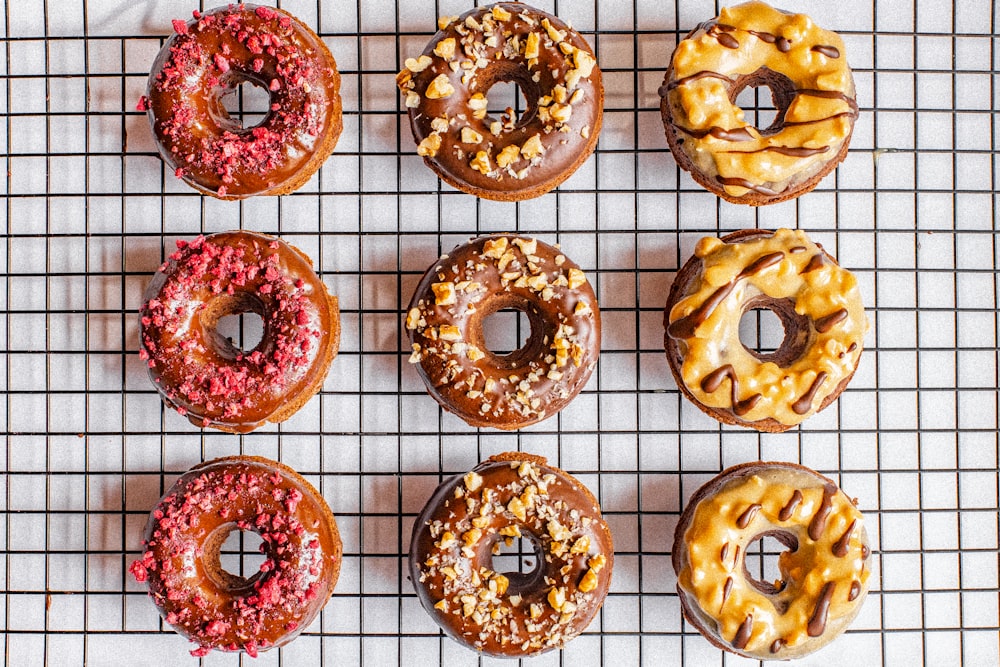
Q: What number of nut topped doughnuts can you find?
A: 3